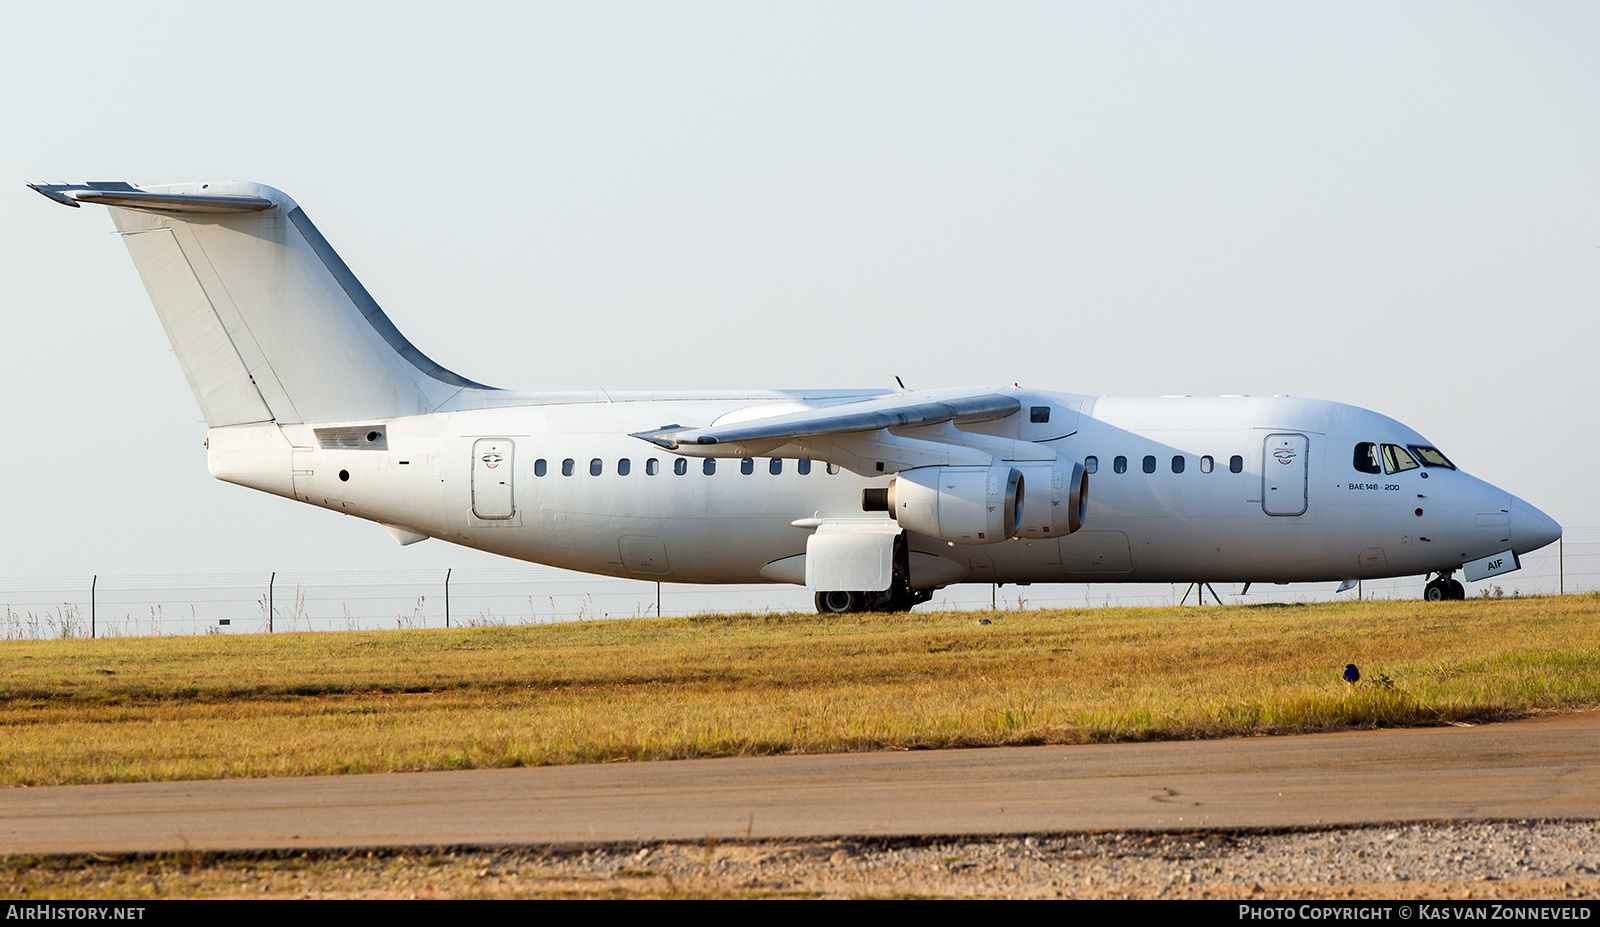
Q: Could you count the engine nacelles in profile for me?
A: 2